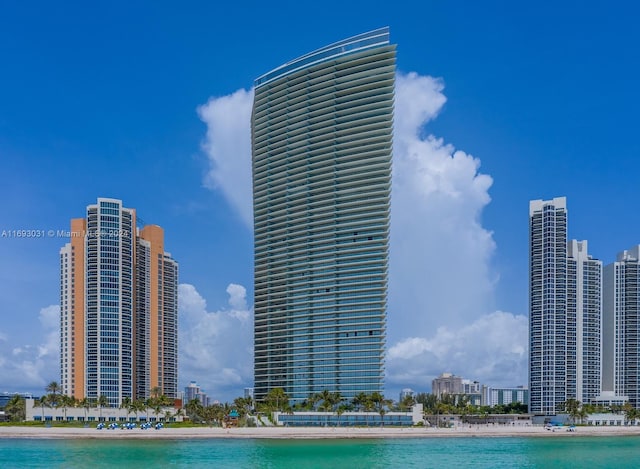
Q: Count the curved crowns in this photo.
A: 1